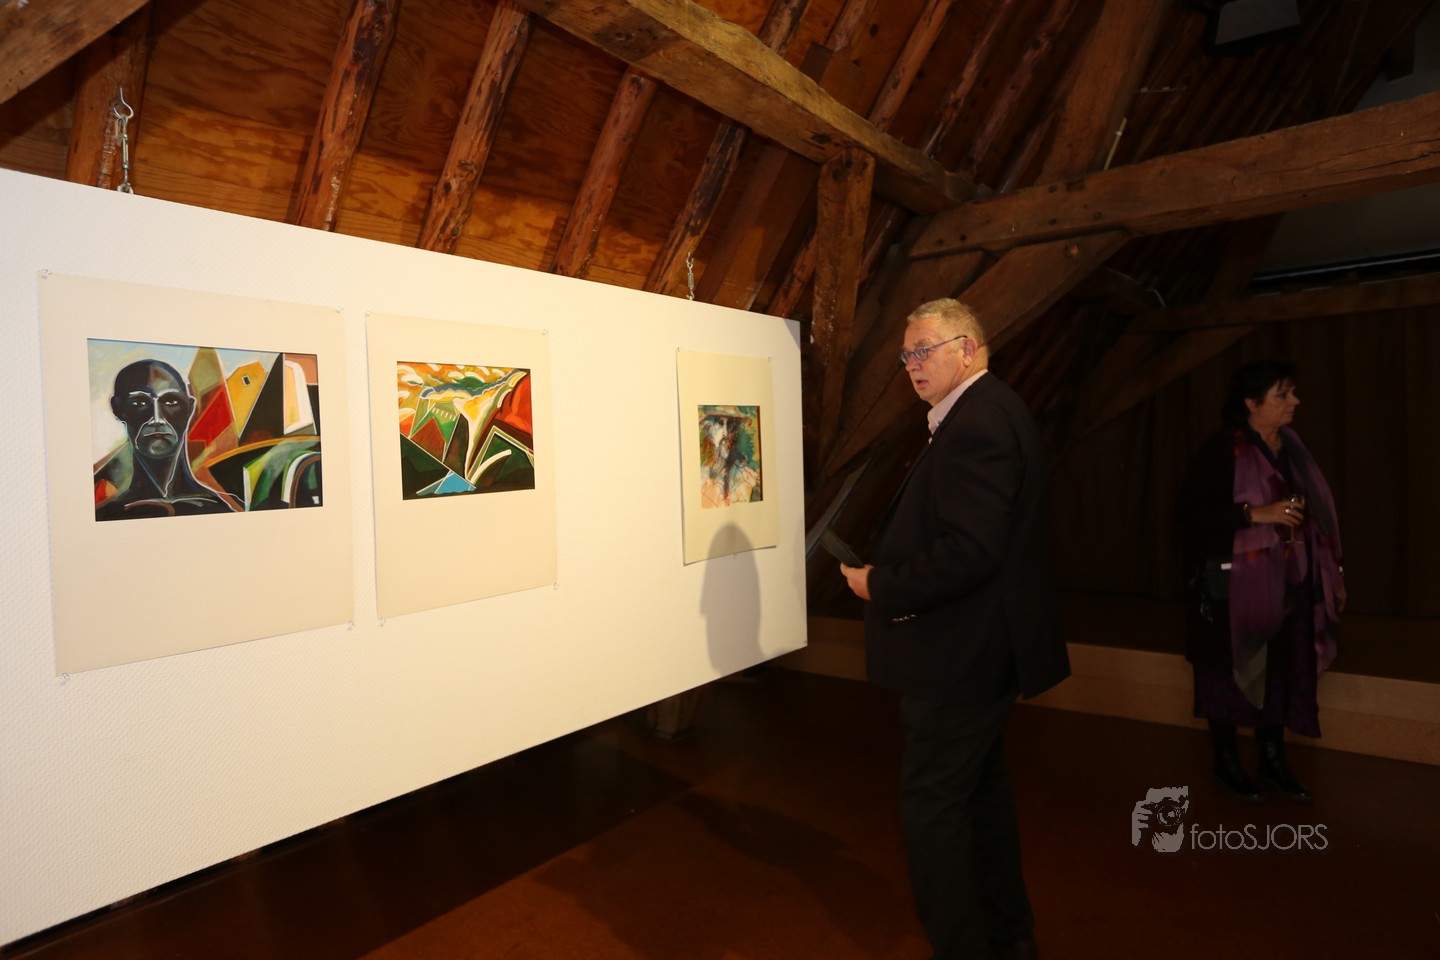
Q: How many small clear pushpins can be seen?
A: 11